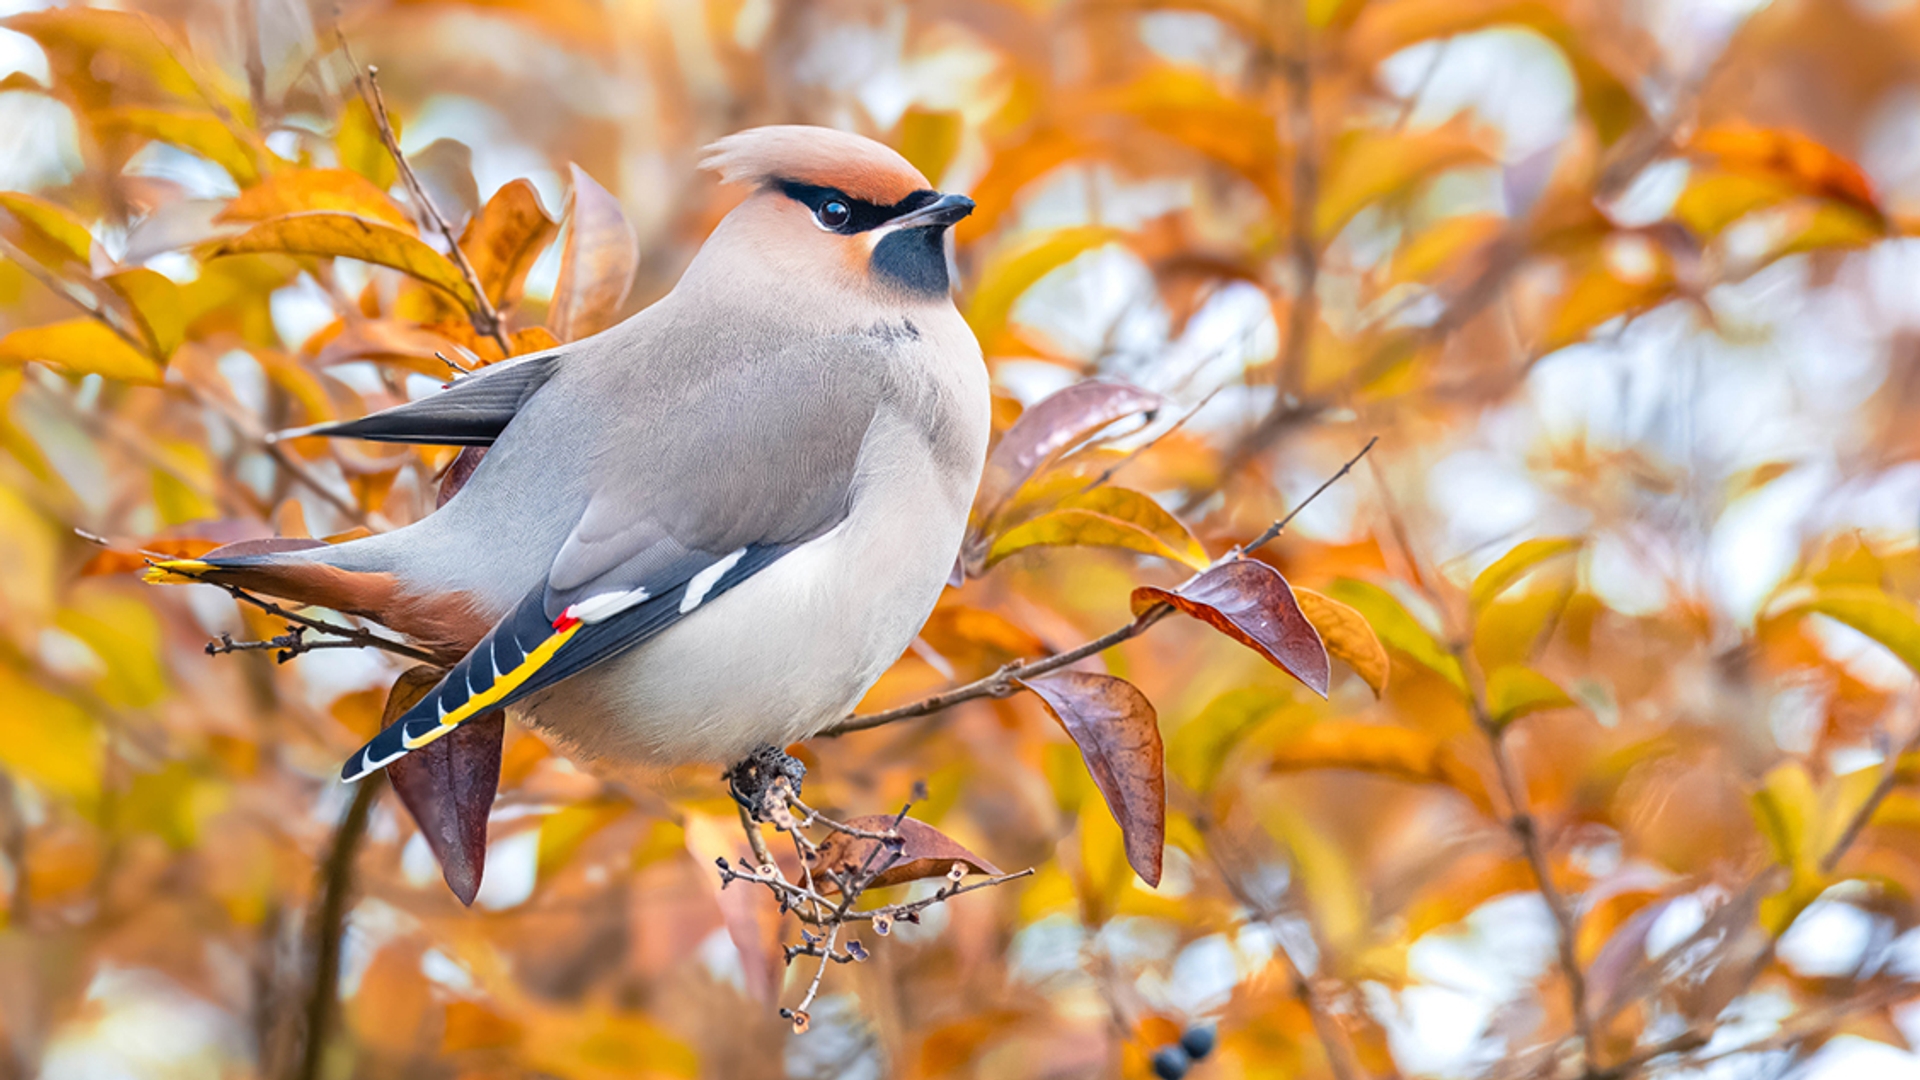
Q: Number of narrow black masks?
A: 1